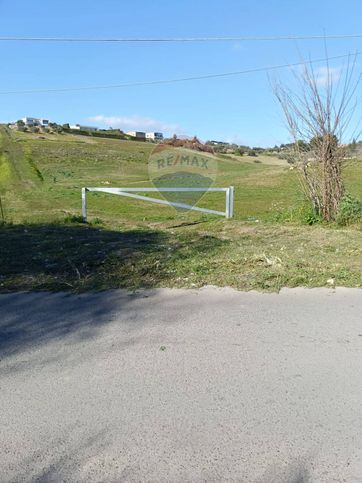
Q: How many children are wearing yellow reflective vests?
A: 0